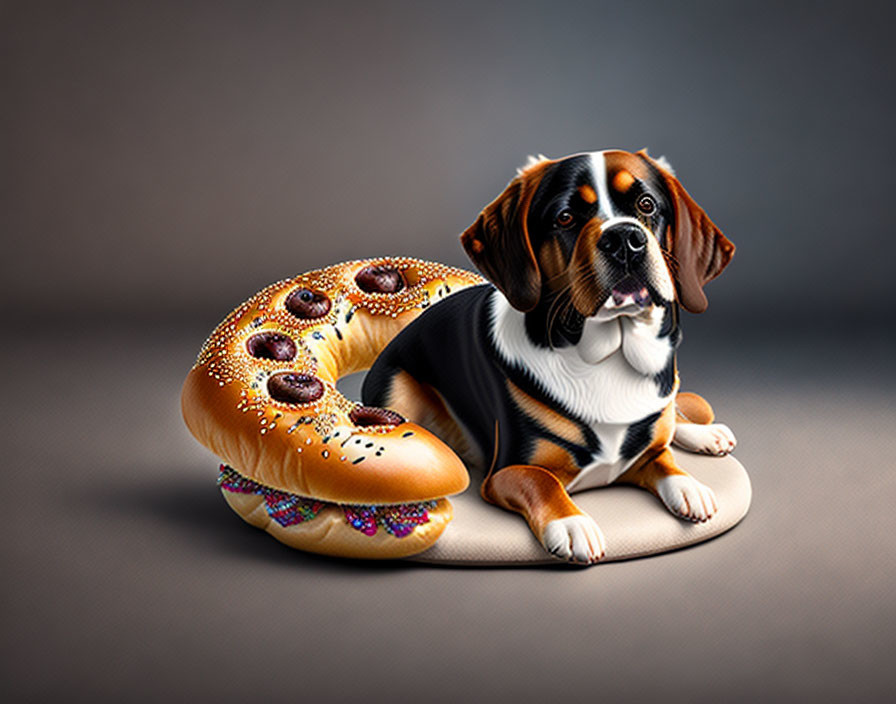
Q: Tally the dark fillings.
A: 5